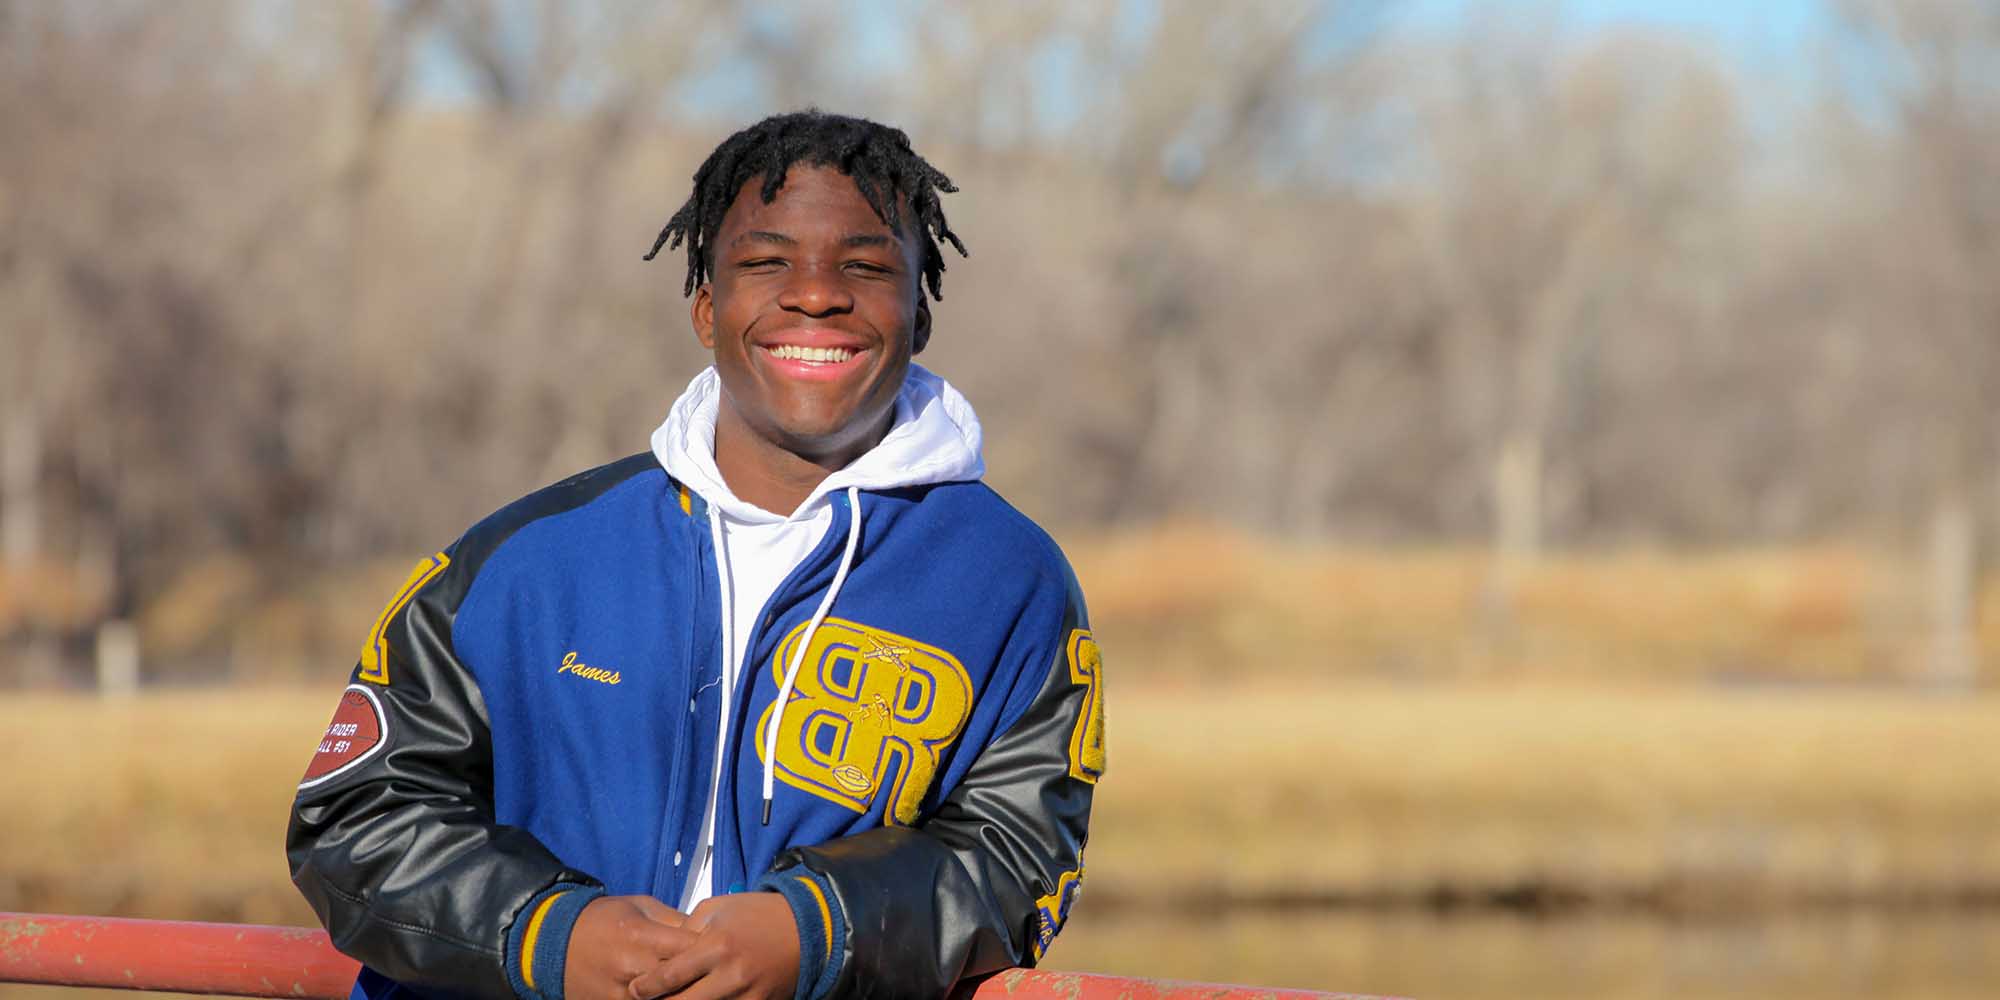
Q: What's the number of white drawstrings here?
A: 2